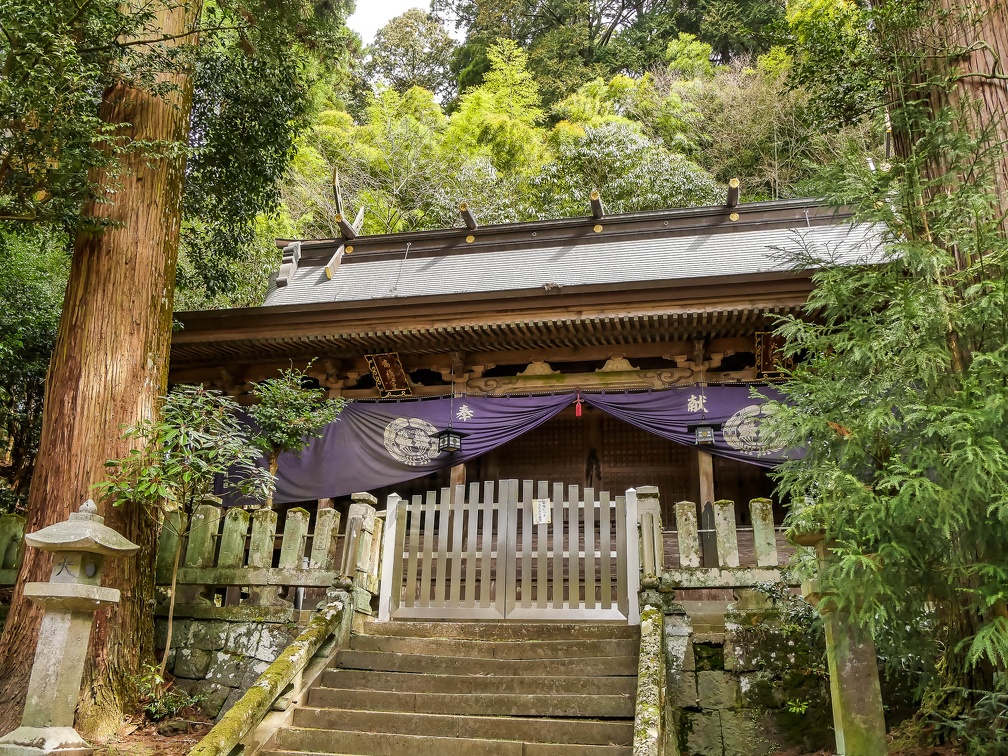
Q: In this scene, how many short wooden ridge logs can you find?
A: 4